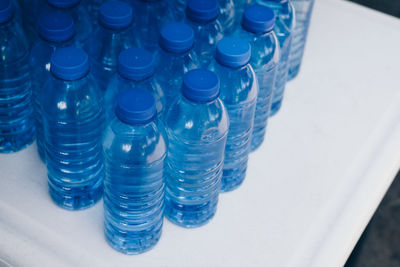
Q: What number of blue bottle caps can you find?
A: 12